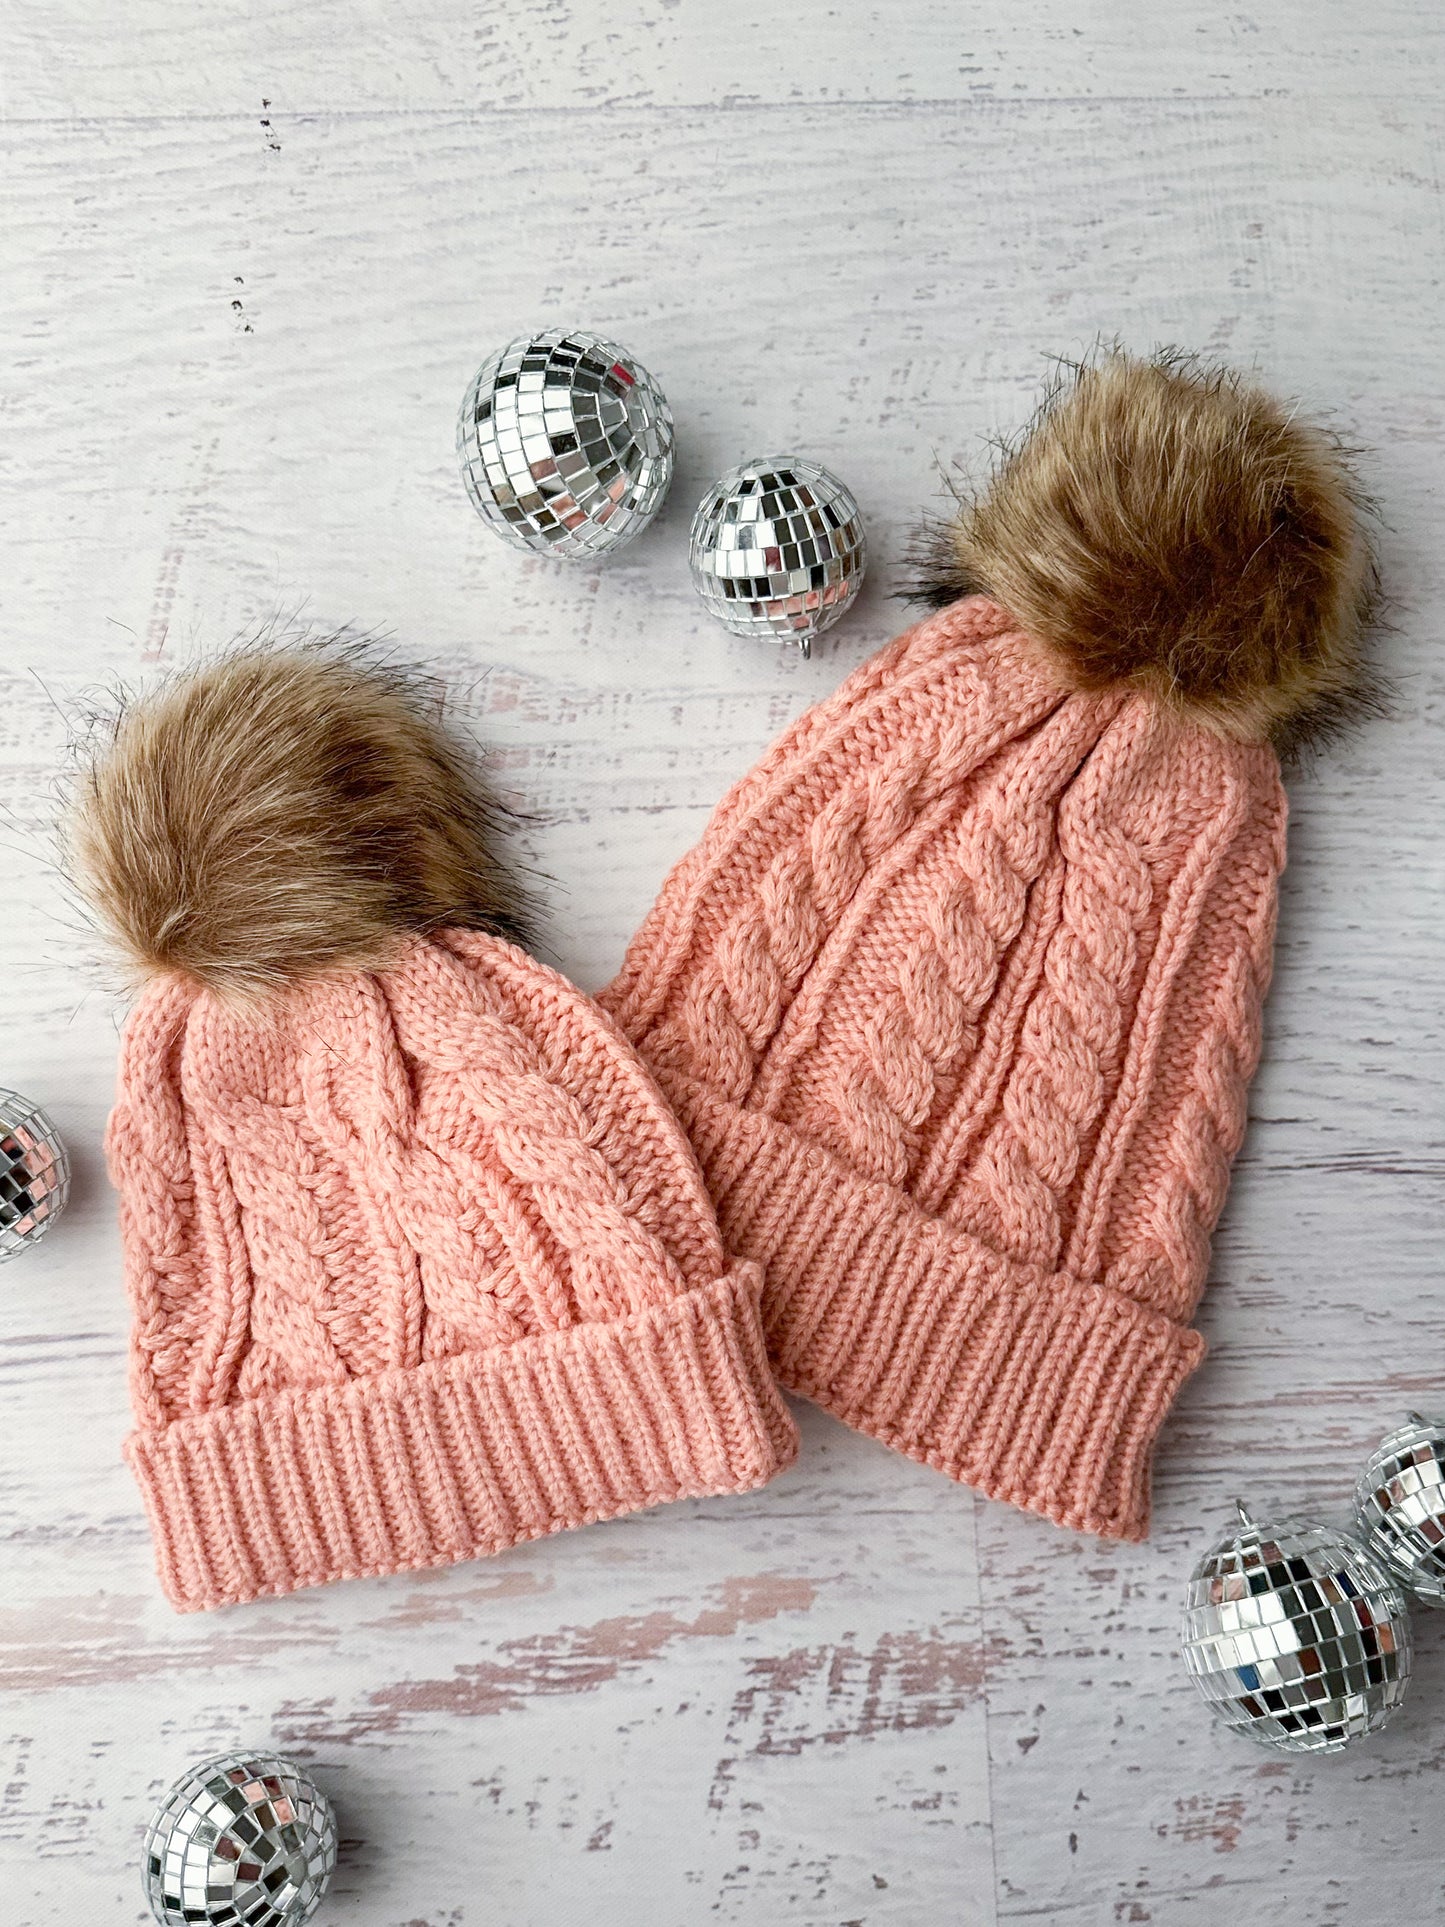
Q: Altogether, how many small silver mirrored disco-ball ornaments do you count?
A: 6